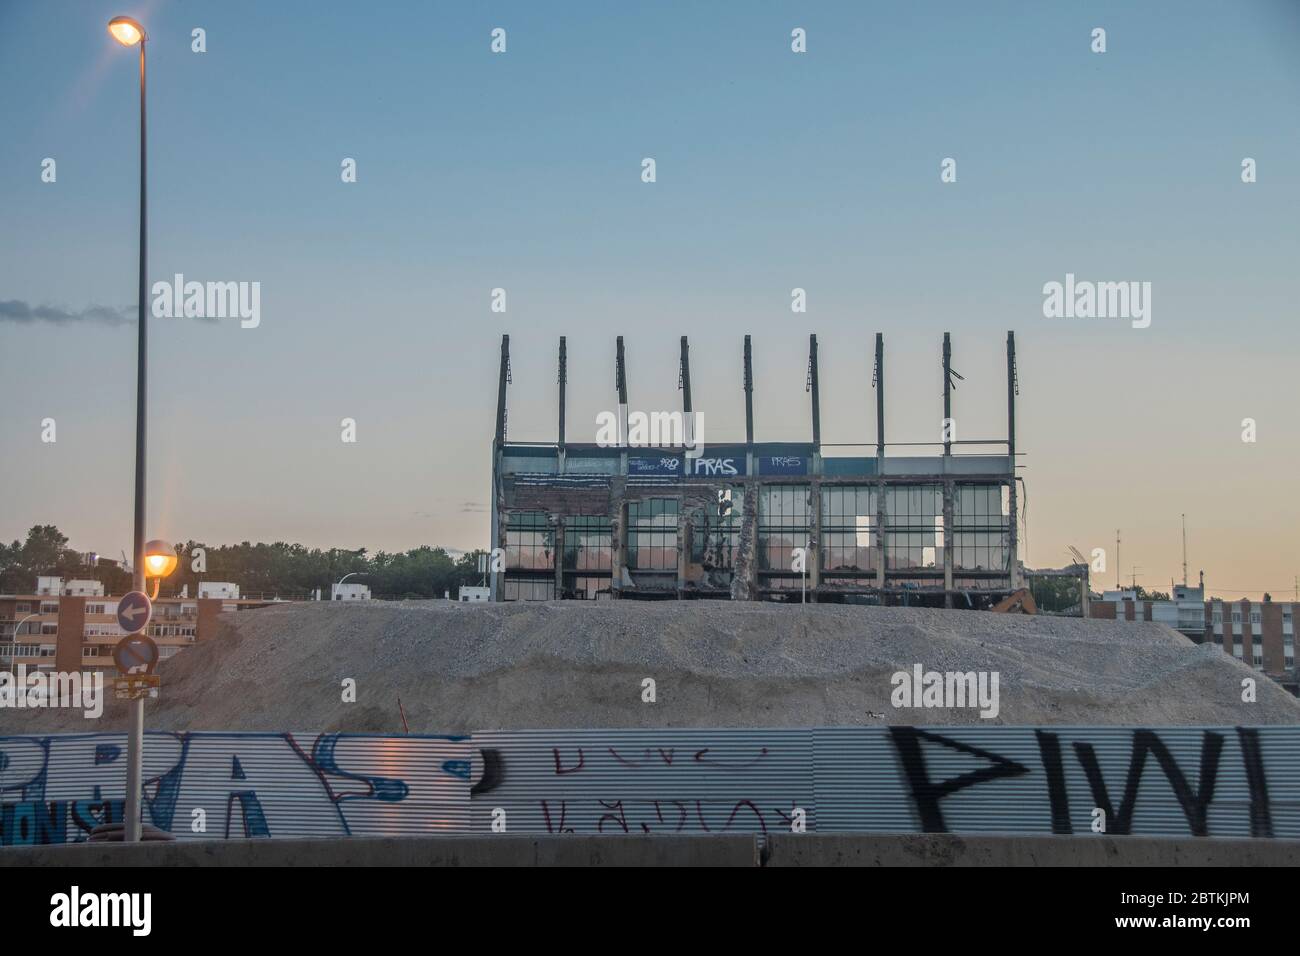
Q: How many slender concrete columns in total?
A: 9